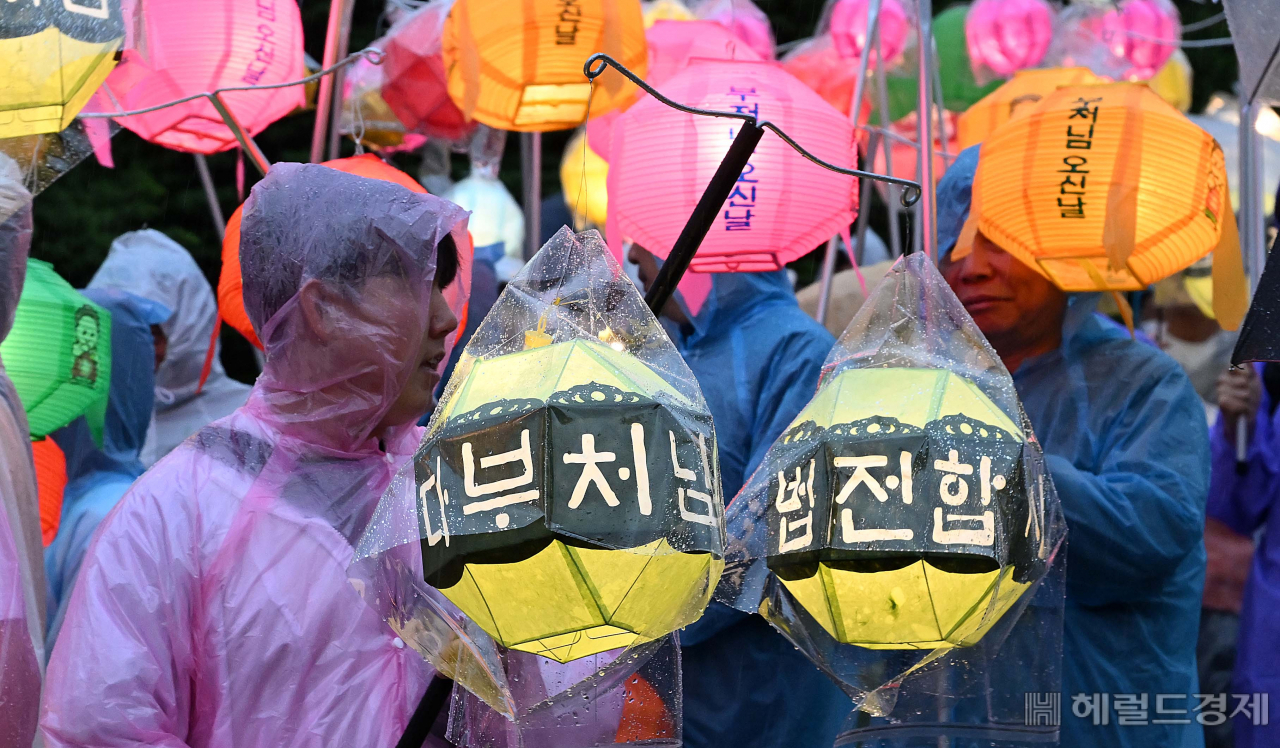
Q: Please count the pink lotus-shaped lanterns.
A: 3